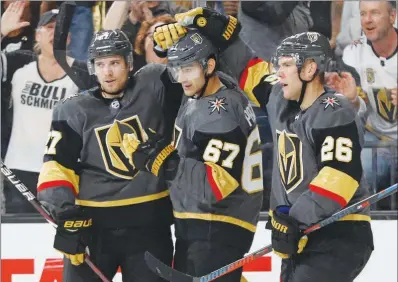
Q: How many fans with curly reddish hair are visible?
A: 1